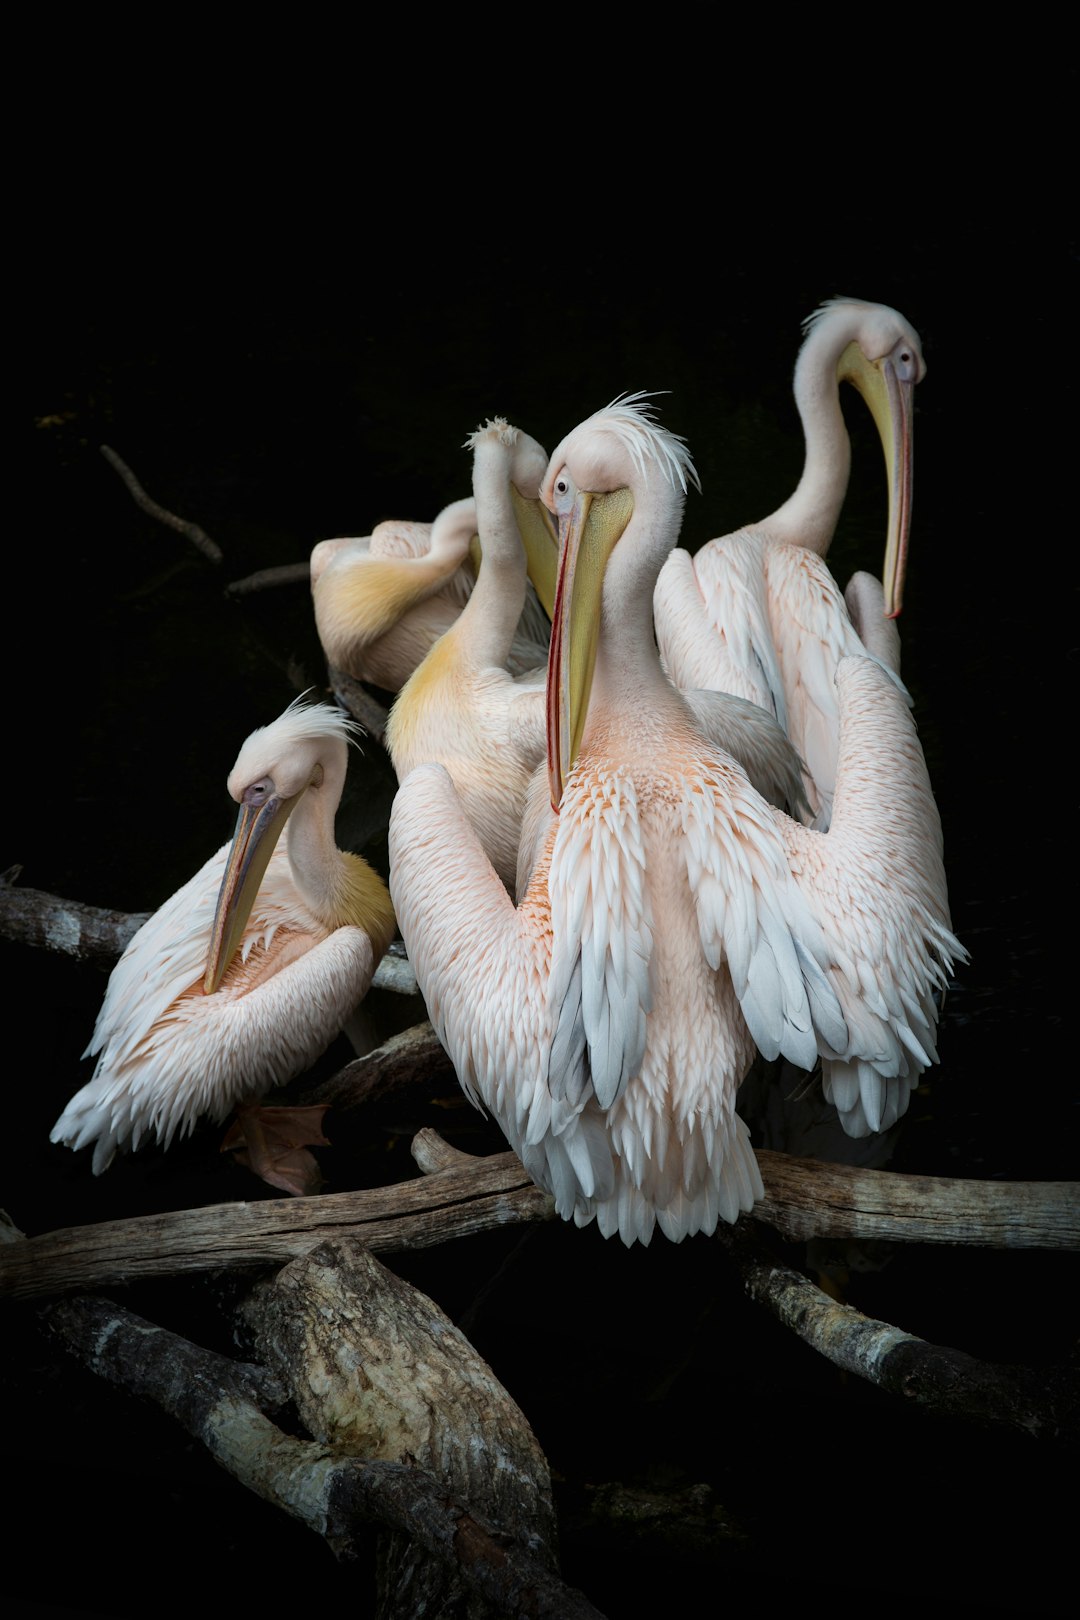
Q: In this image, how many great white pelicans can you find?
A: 5